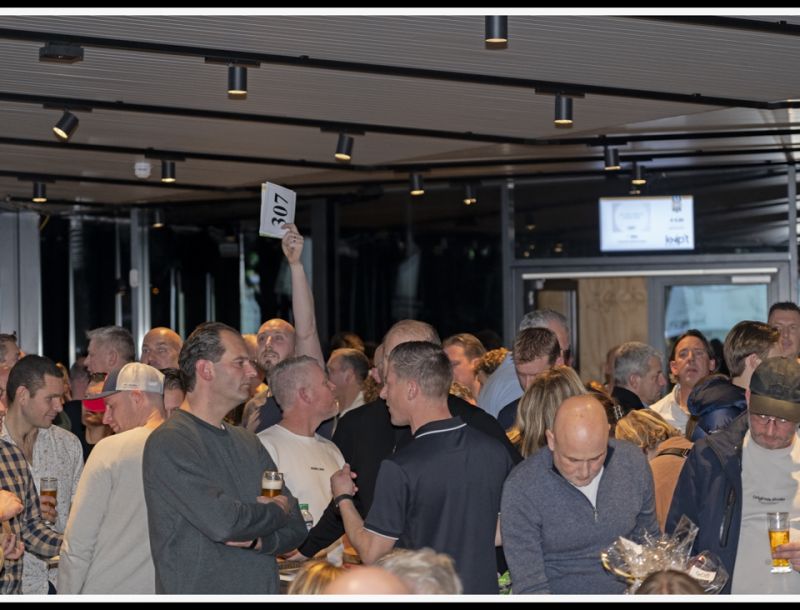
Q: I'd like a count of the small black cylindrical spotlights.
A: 12